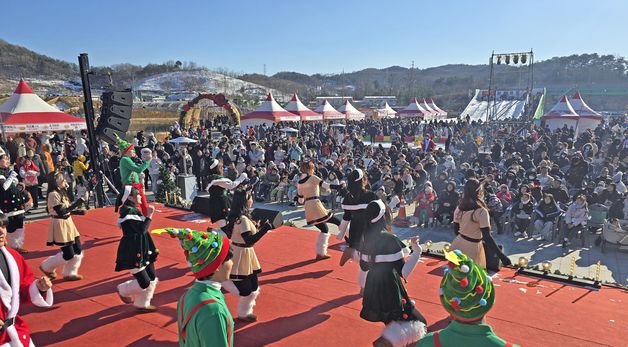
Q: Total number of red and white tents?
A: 11